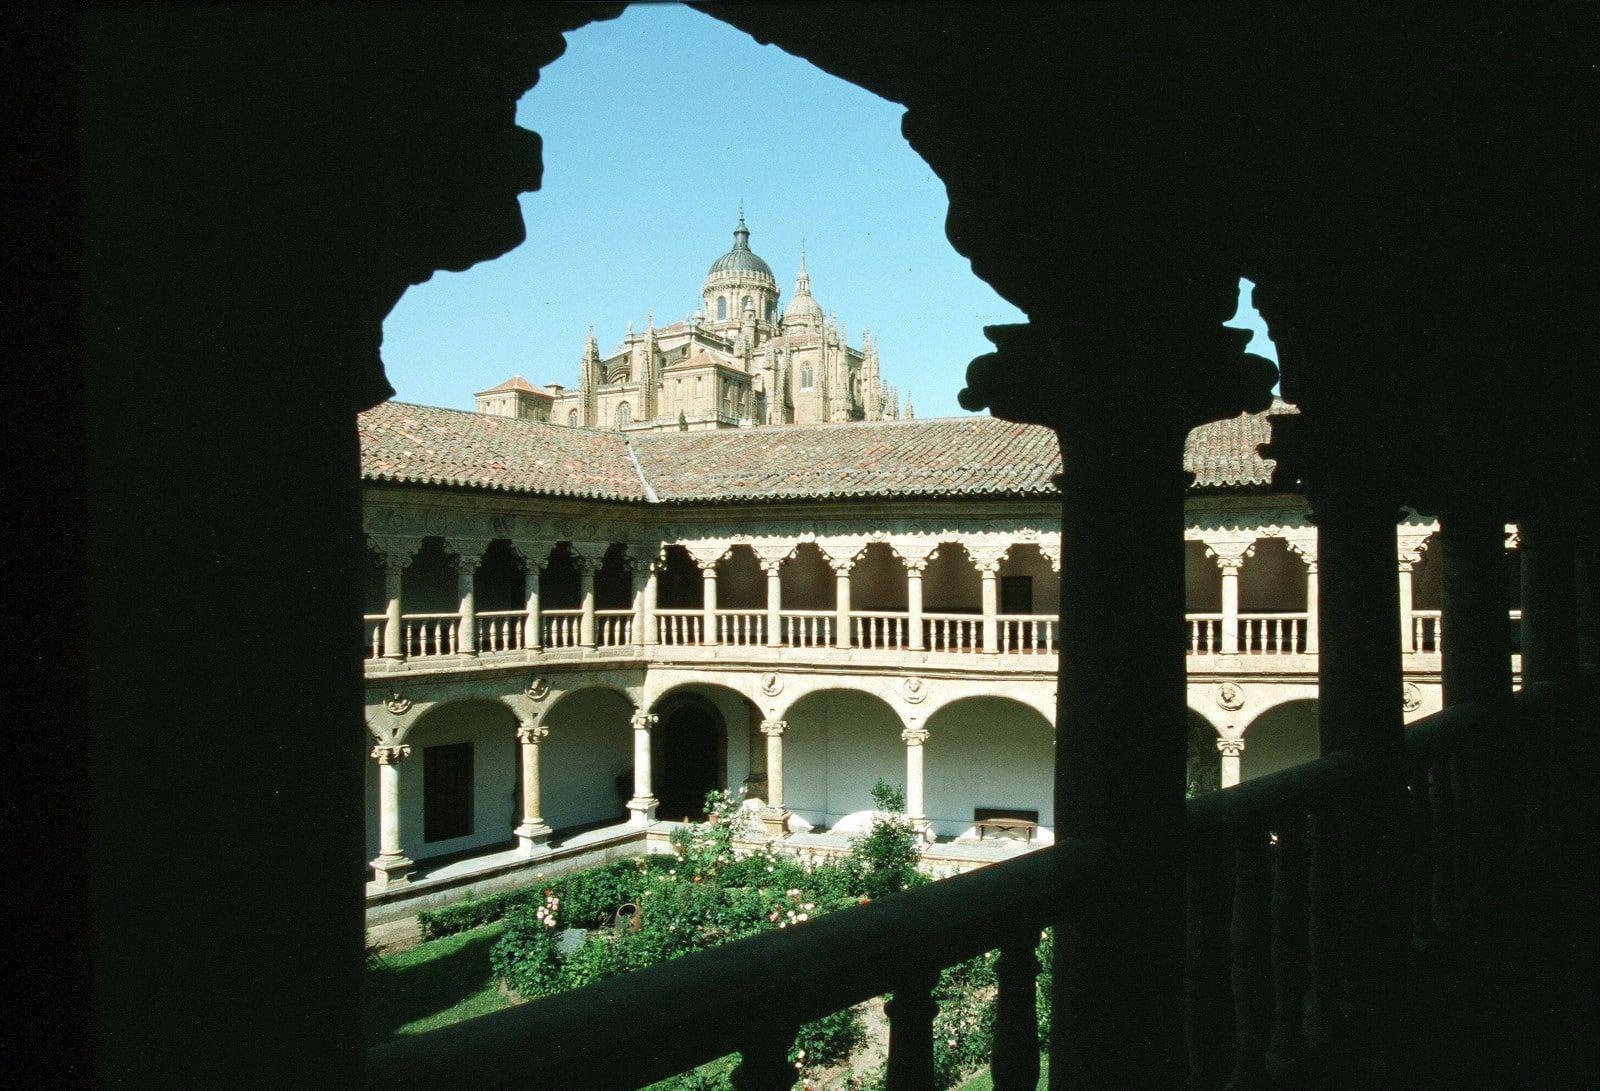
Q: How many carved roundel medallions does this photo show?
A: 6